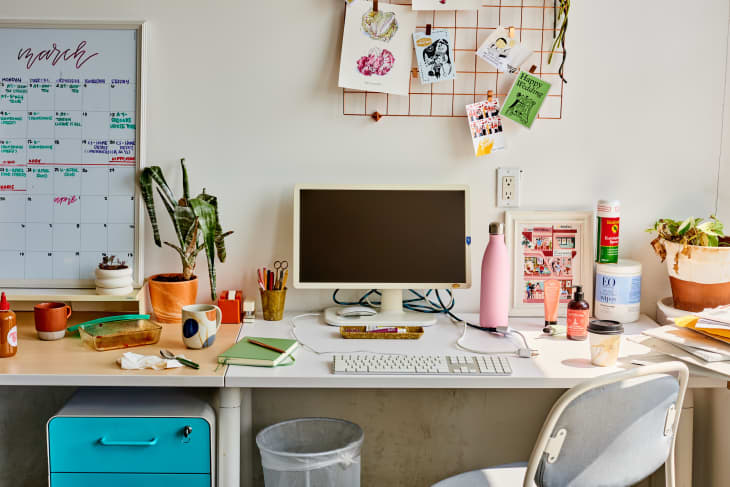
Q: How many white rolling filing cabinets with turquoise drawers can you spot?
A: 1